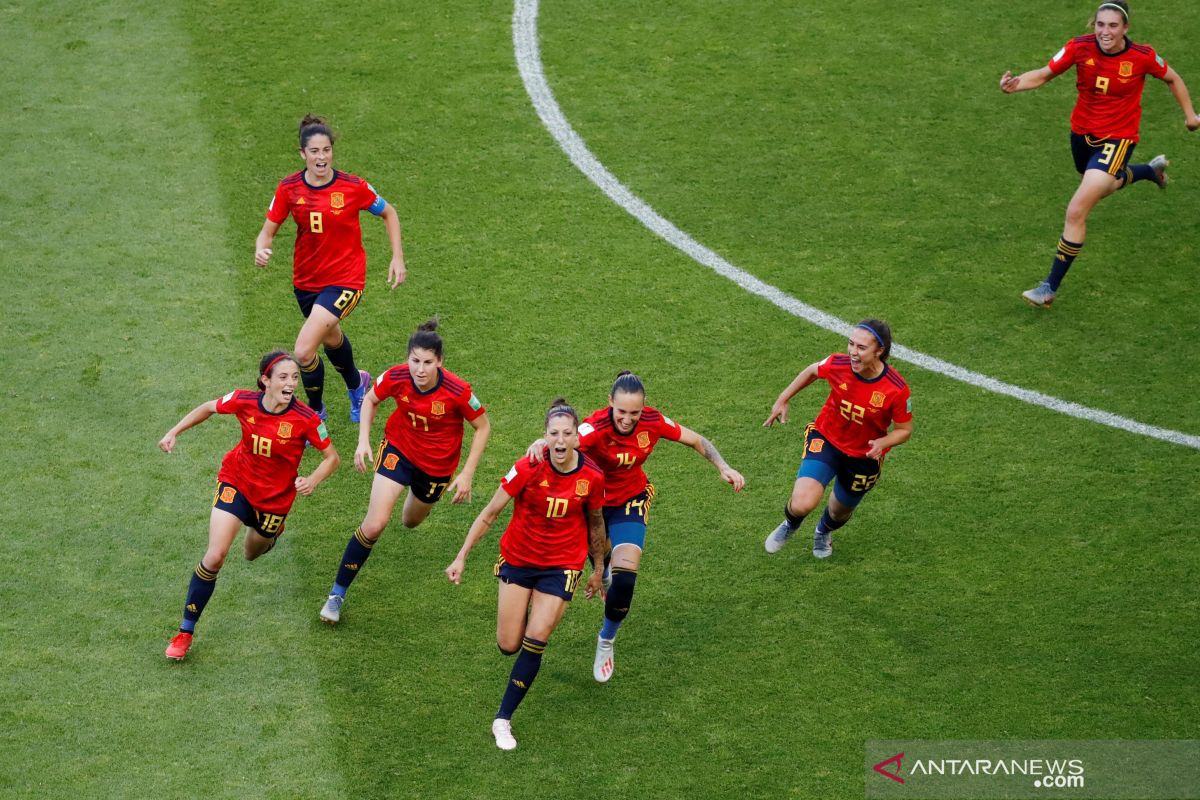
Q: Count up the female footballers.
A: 7